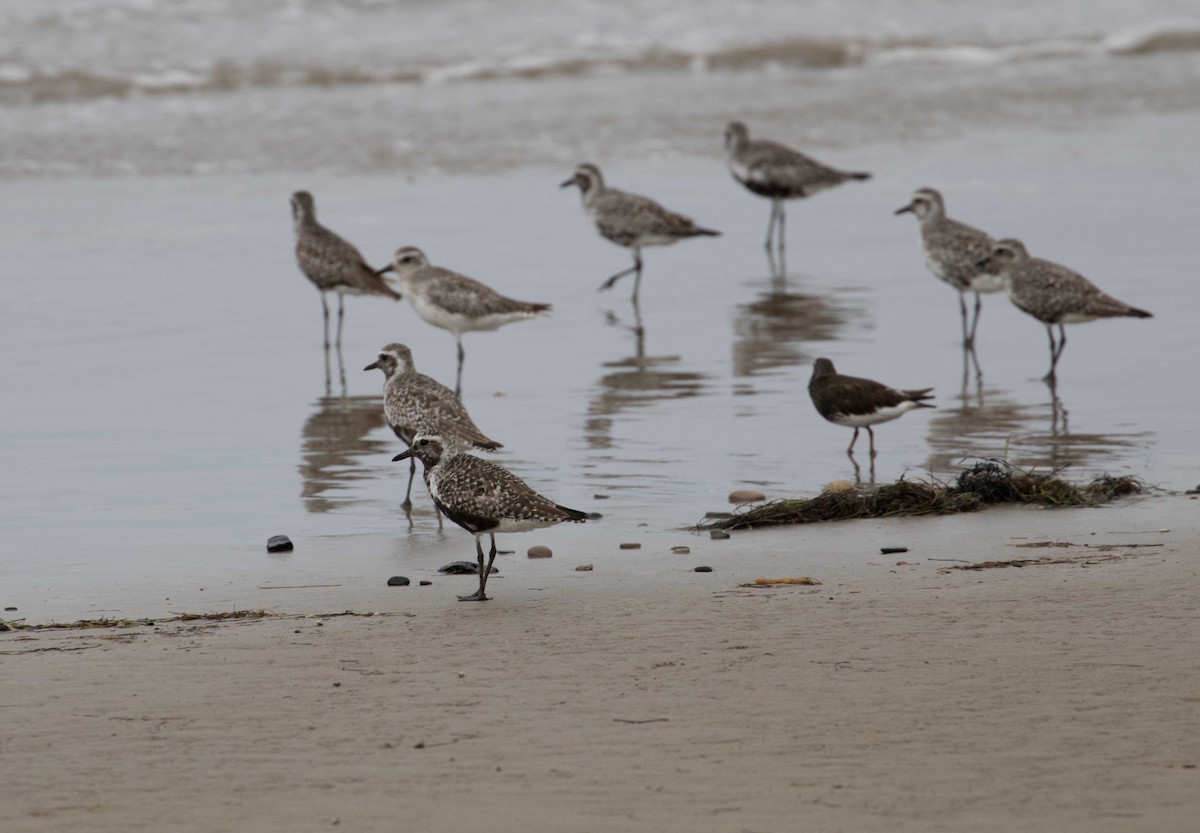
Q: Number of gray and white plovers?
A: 8